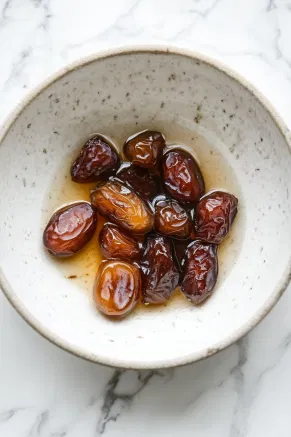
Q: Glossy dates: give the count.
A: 12